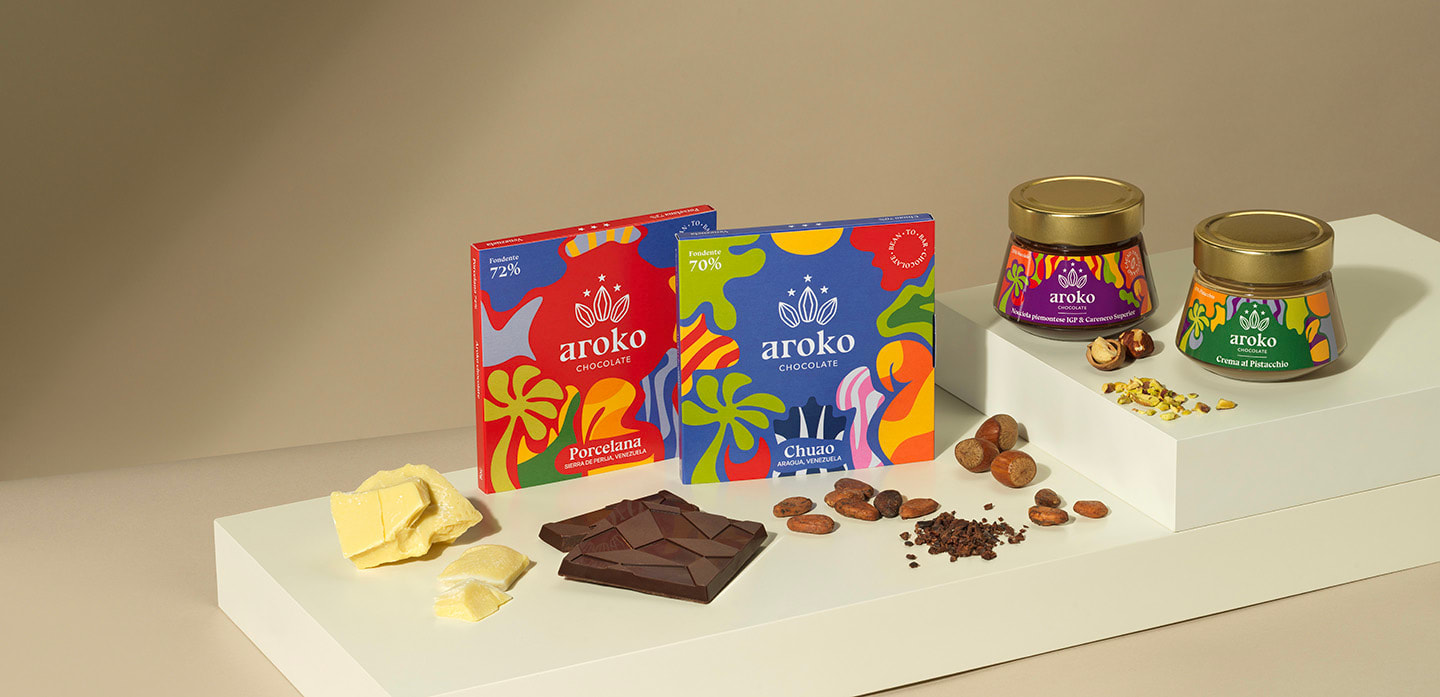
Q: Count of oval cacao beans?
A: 10